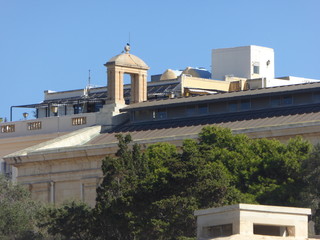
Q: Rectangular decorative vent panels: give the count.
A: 3